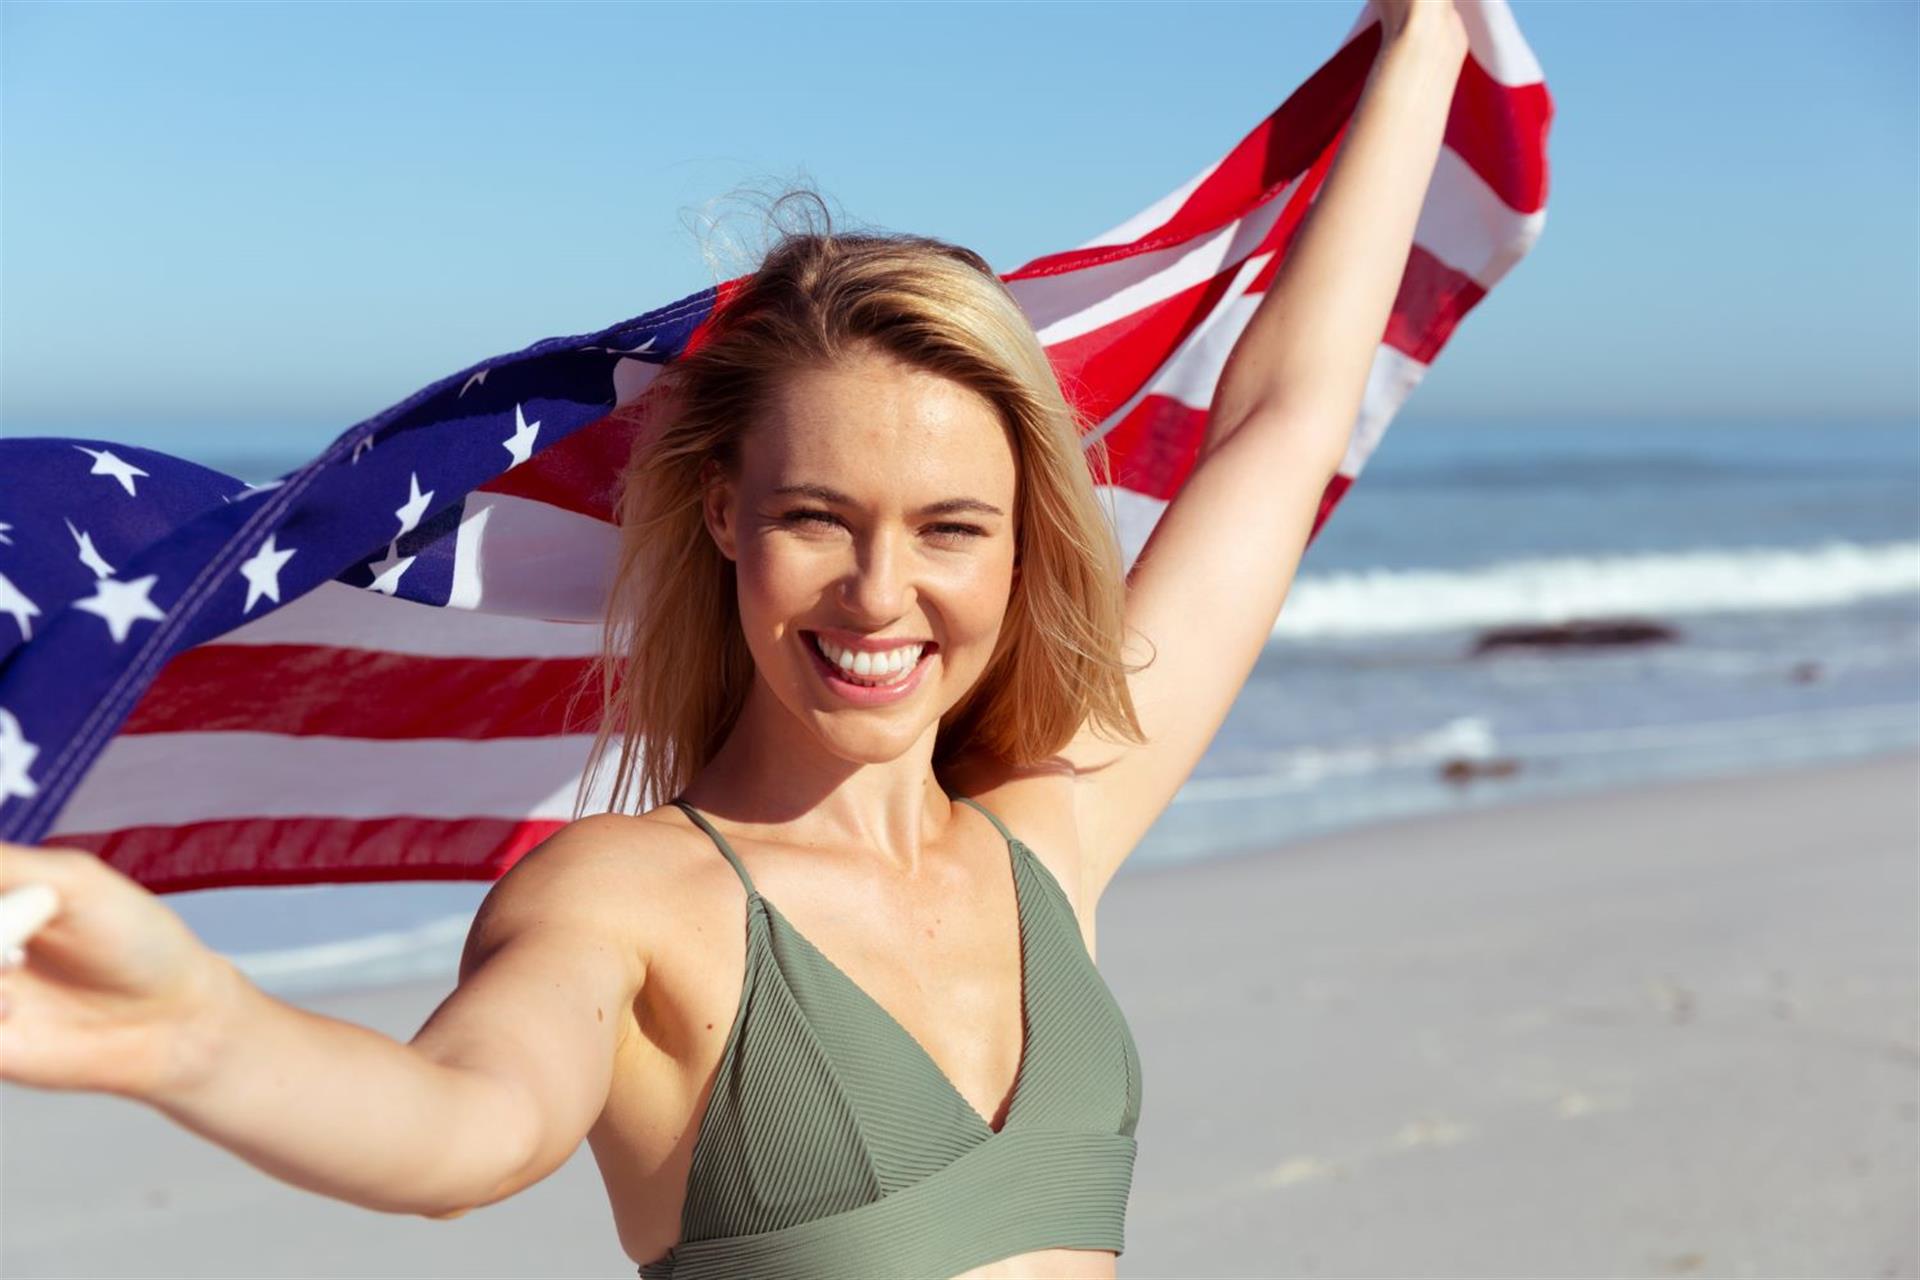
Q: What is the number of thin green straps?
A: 2